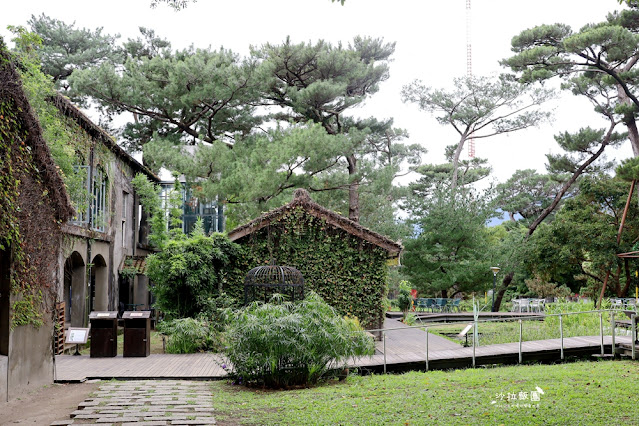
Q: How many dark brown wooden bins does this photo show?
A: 2